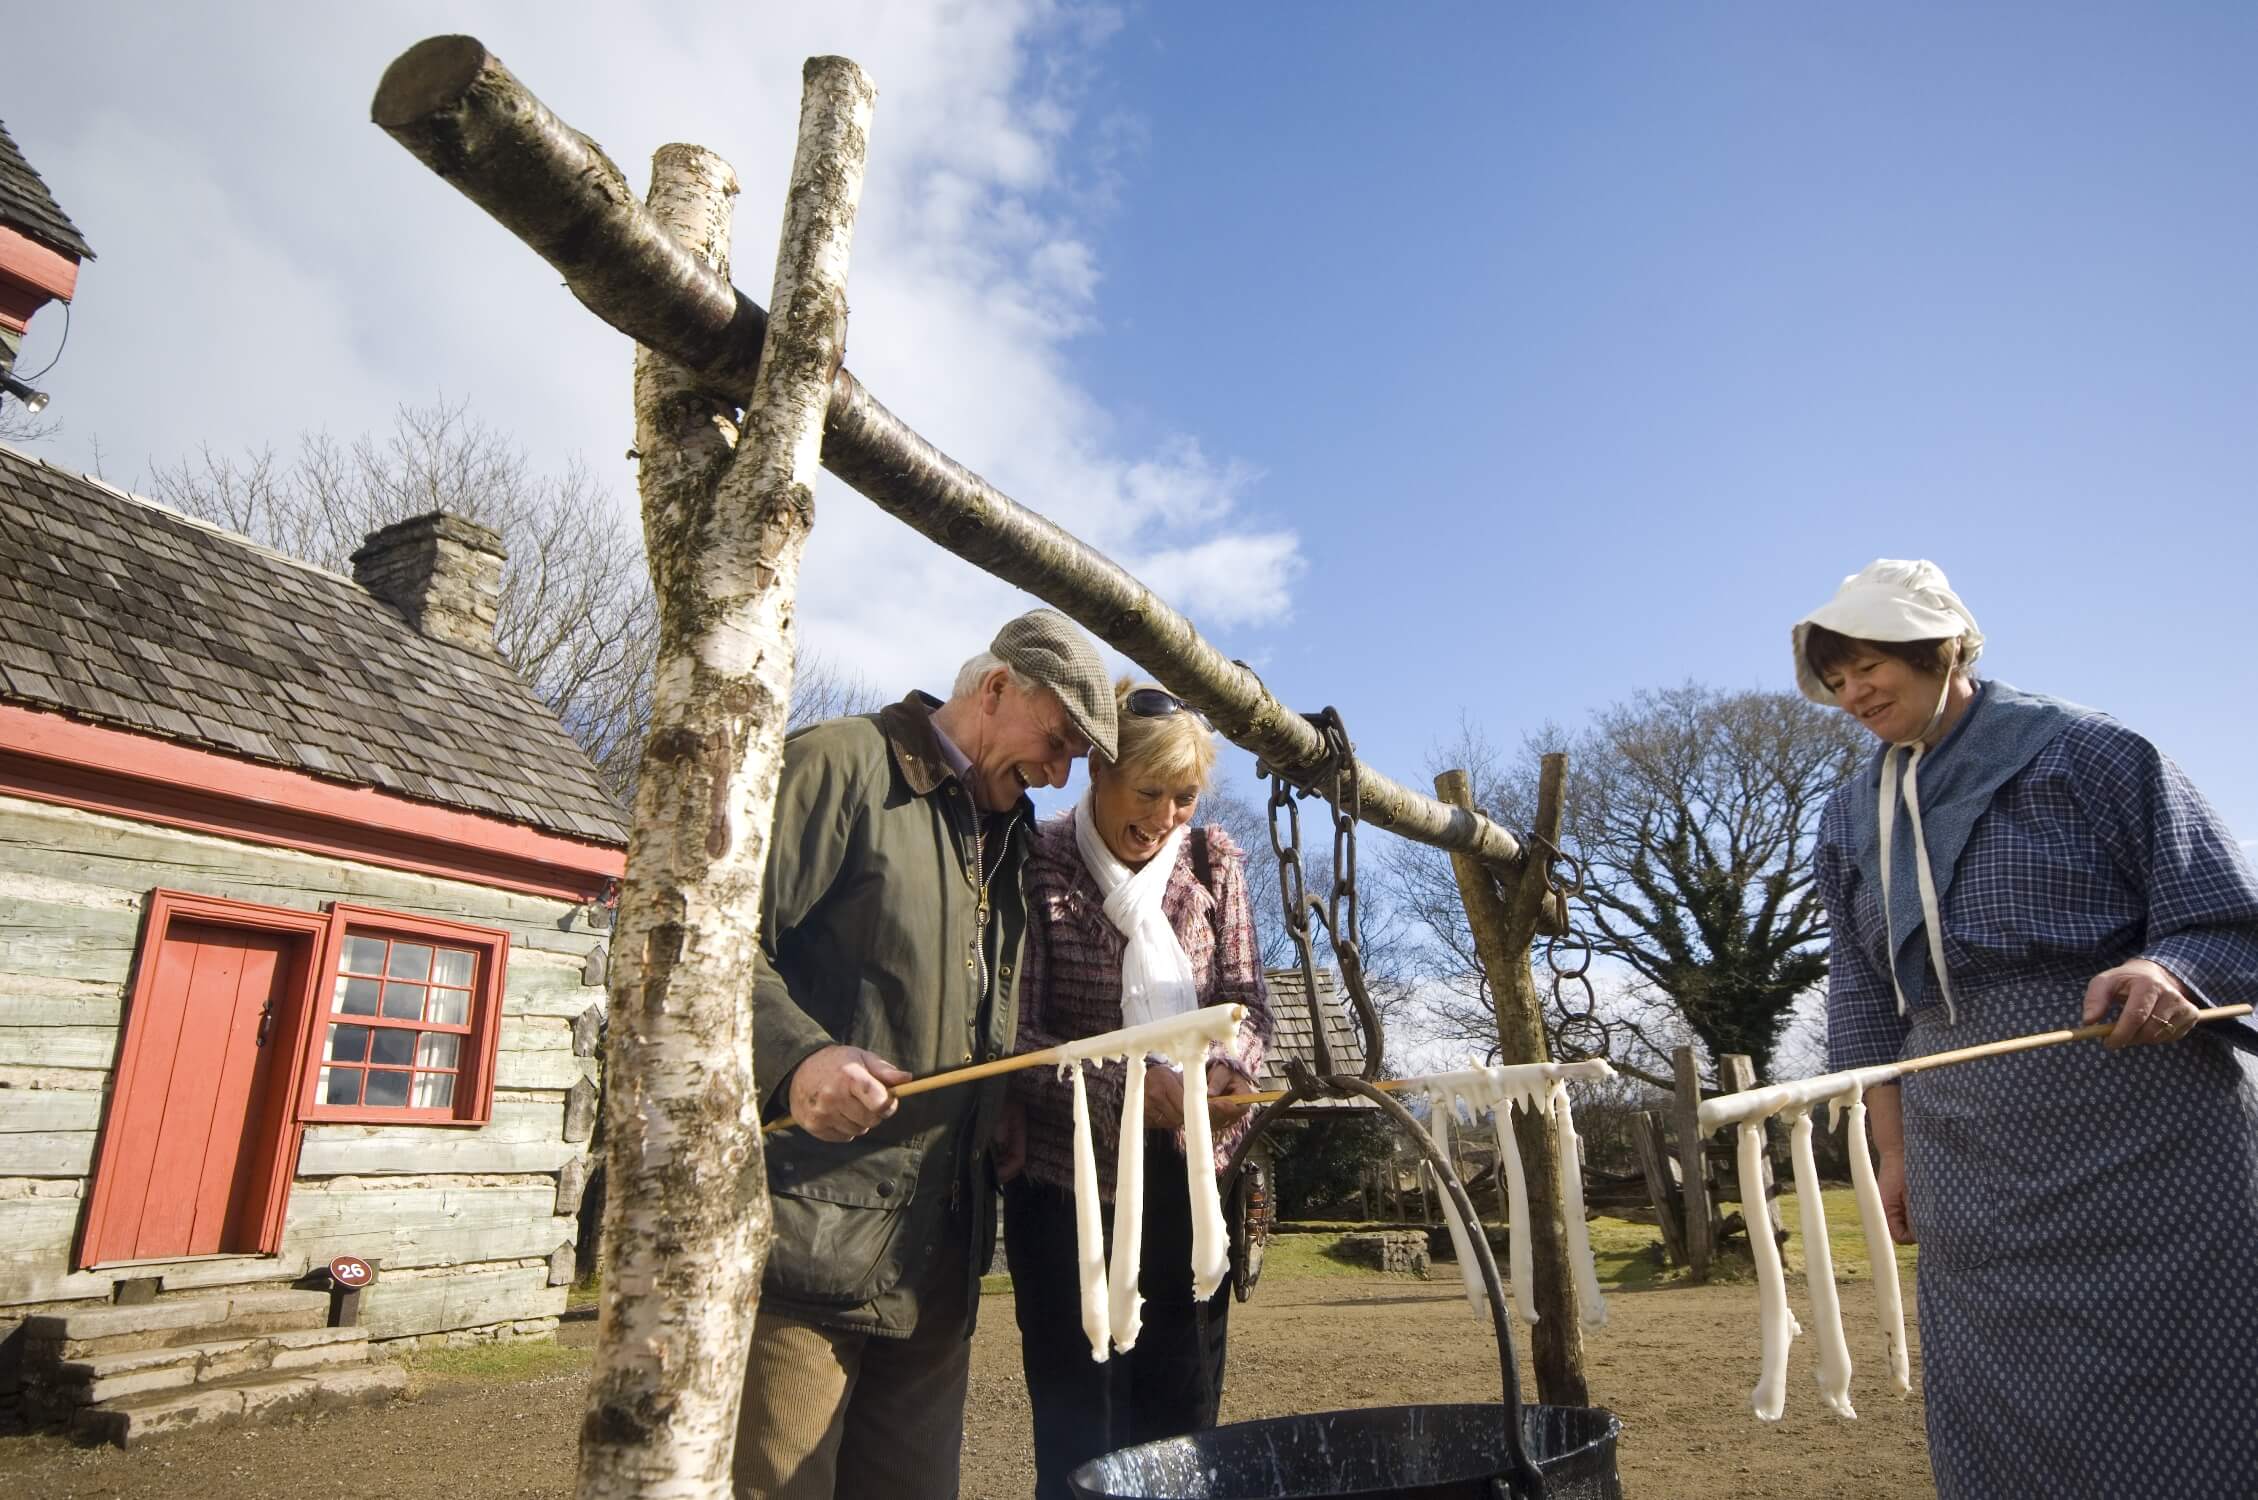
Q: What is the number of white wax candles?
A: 9